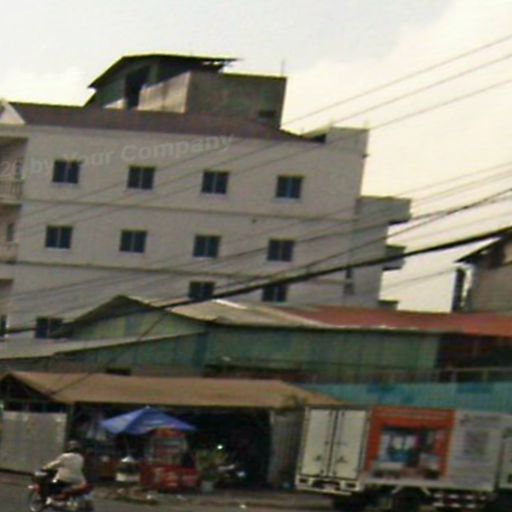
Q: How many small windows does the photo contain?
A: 11